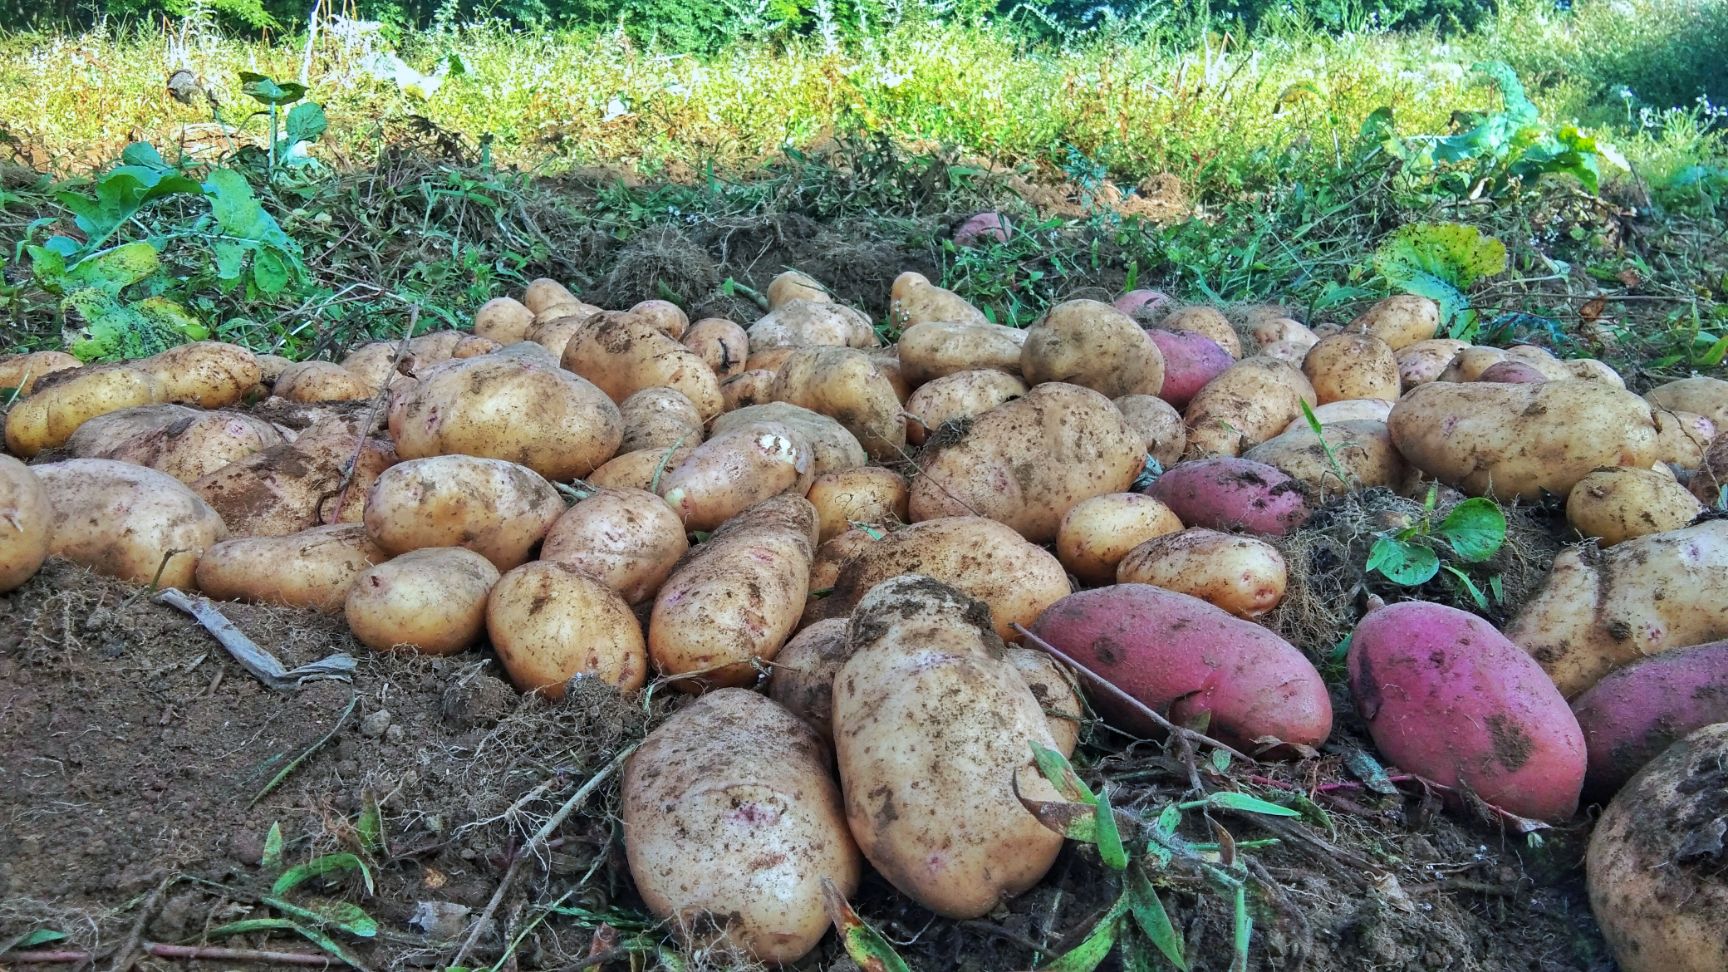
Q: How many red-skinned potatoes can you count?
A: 8